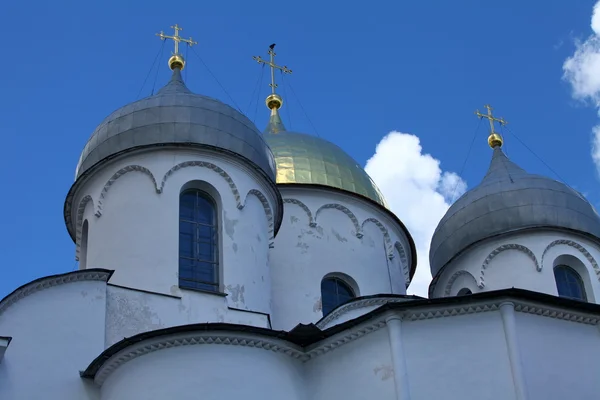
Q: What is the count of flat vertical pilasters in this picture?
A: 2